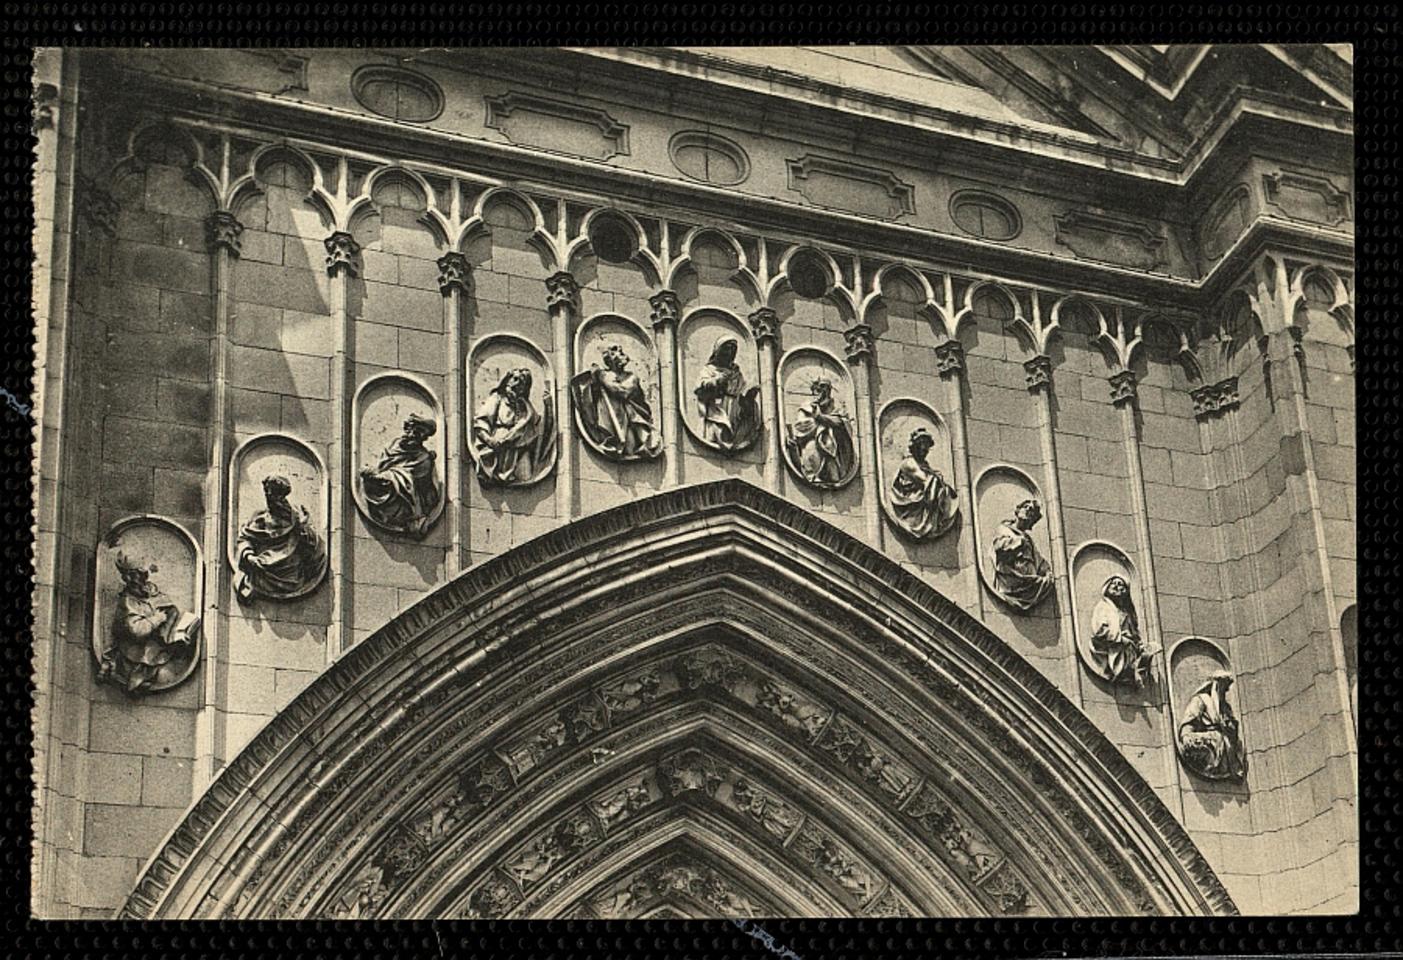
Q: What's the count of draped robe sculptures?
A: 11